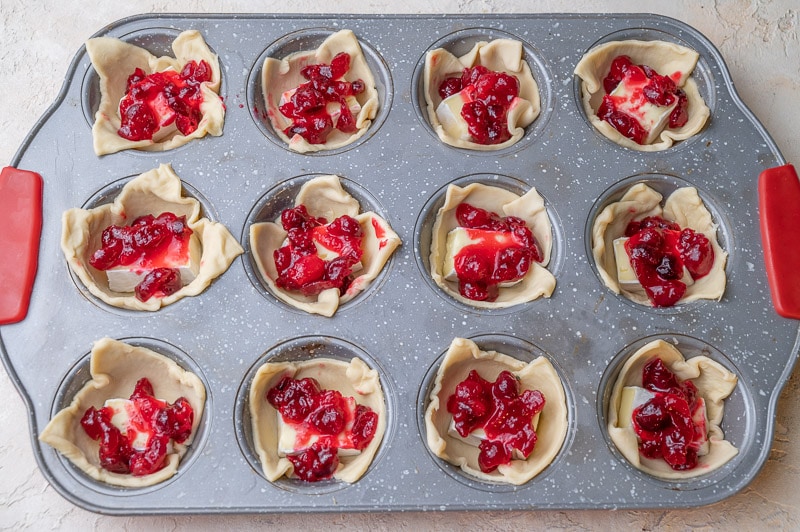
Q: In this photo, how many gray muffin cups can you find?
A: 12